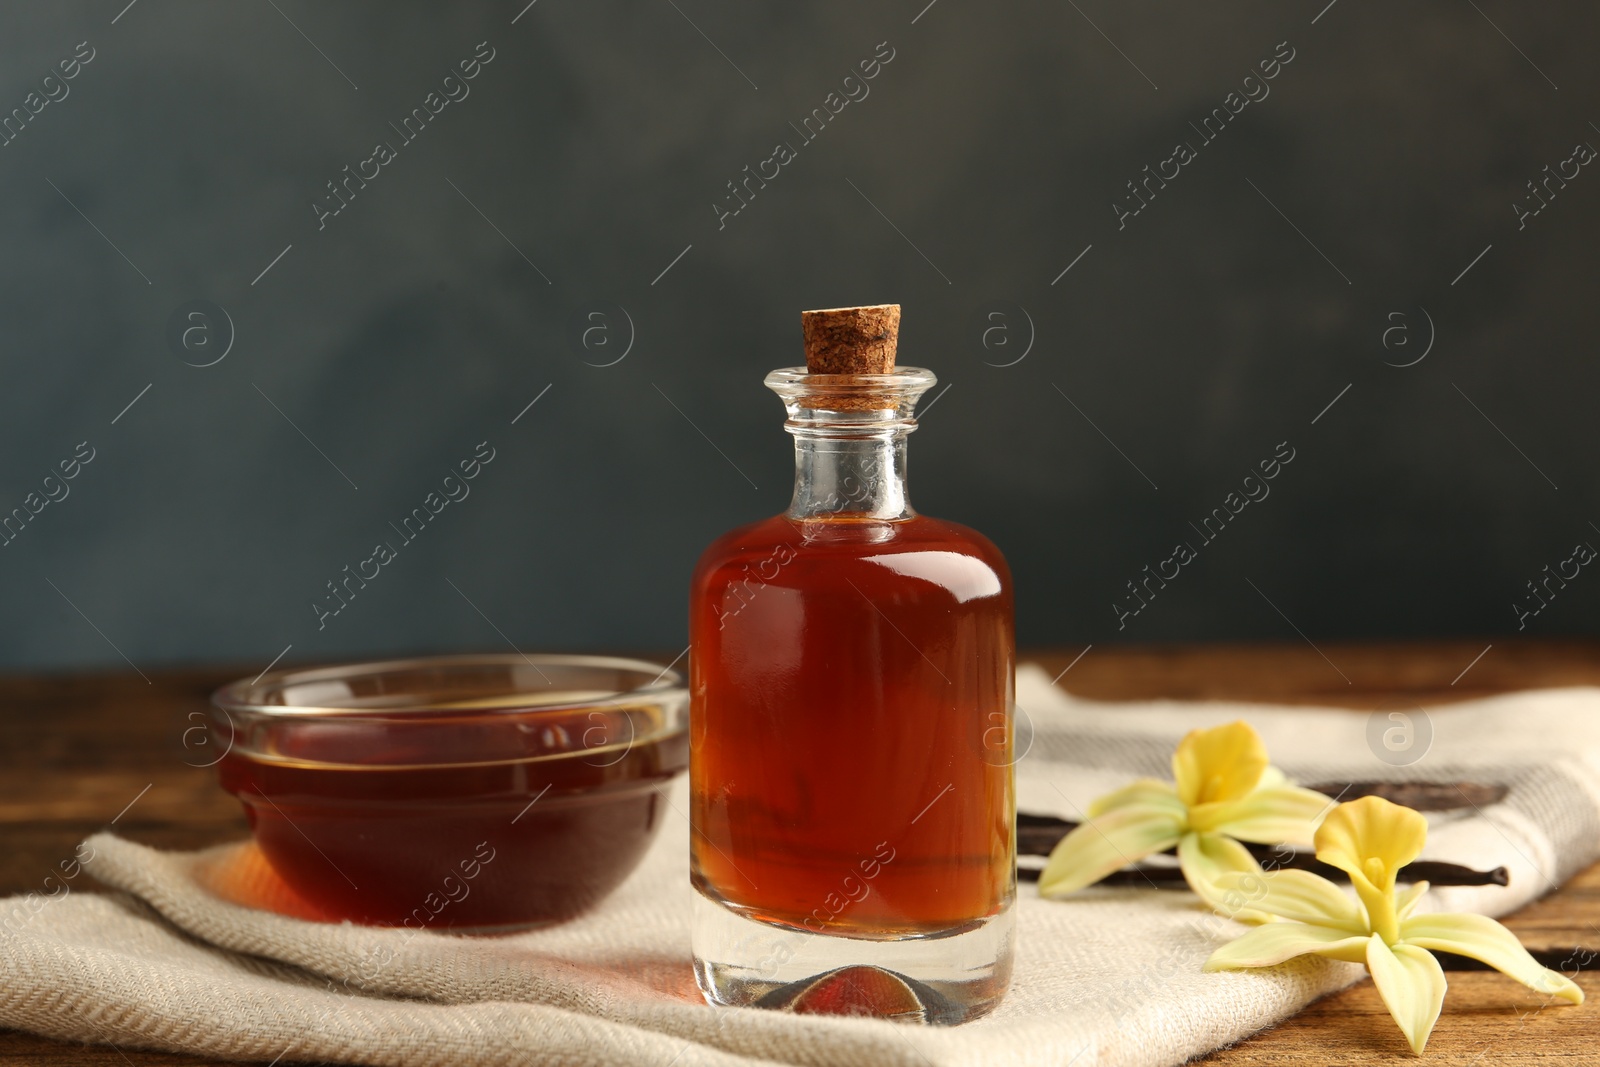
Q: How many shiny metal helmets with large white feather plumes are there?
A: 0